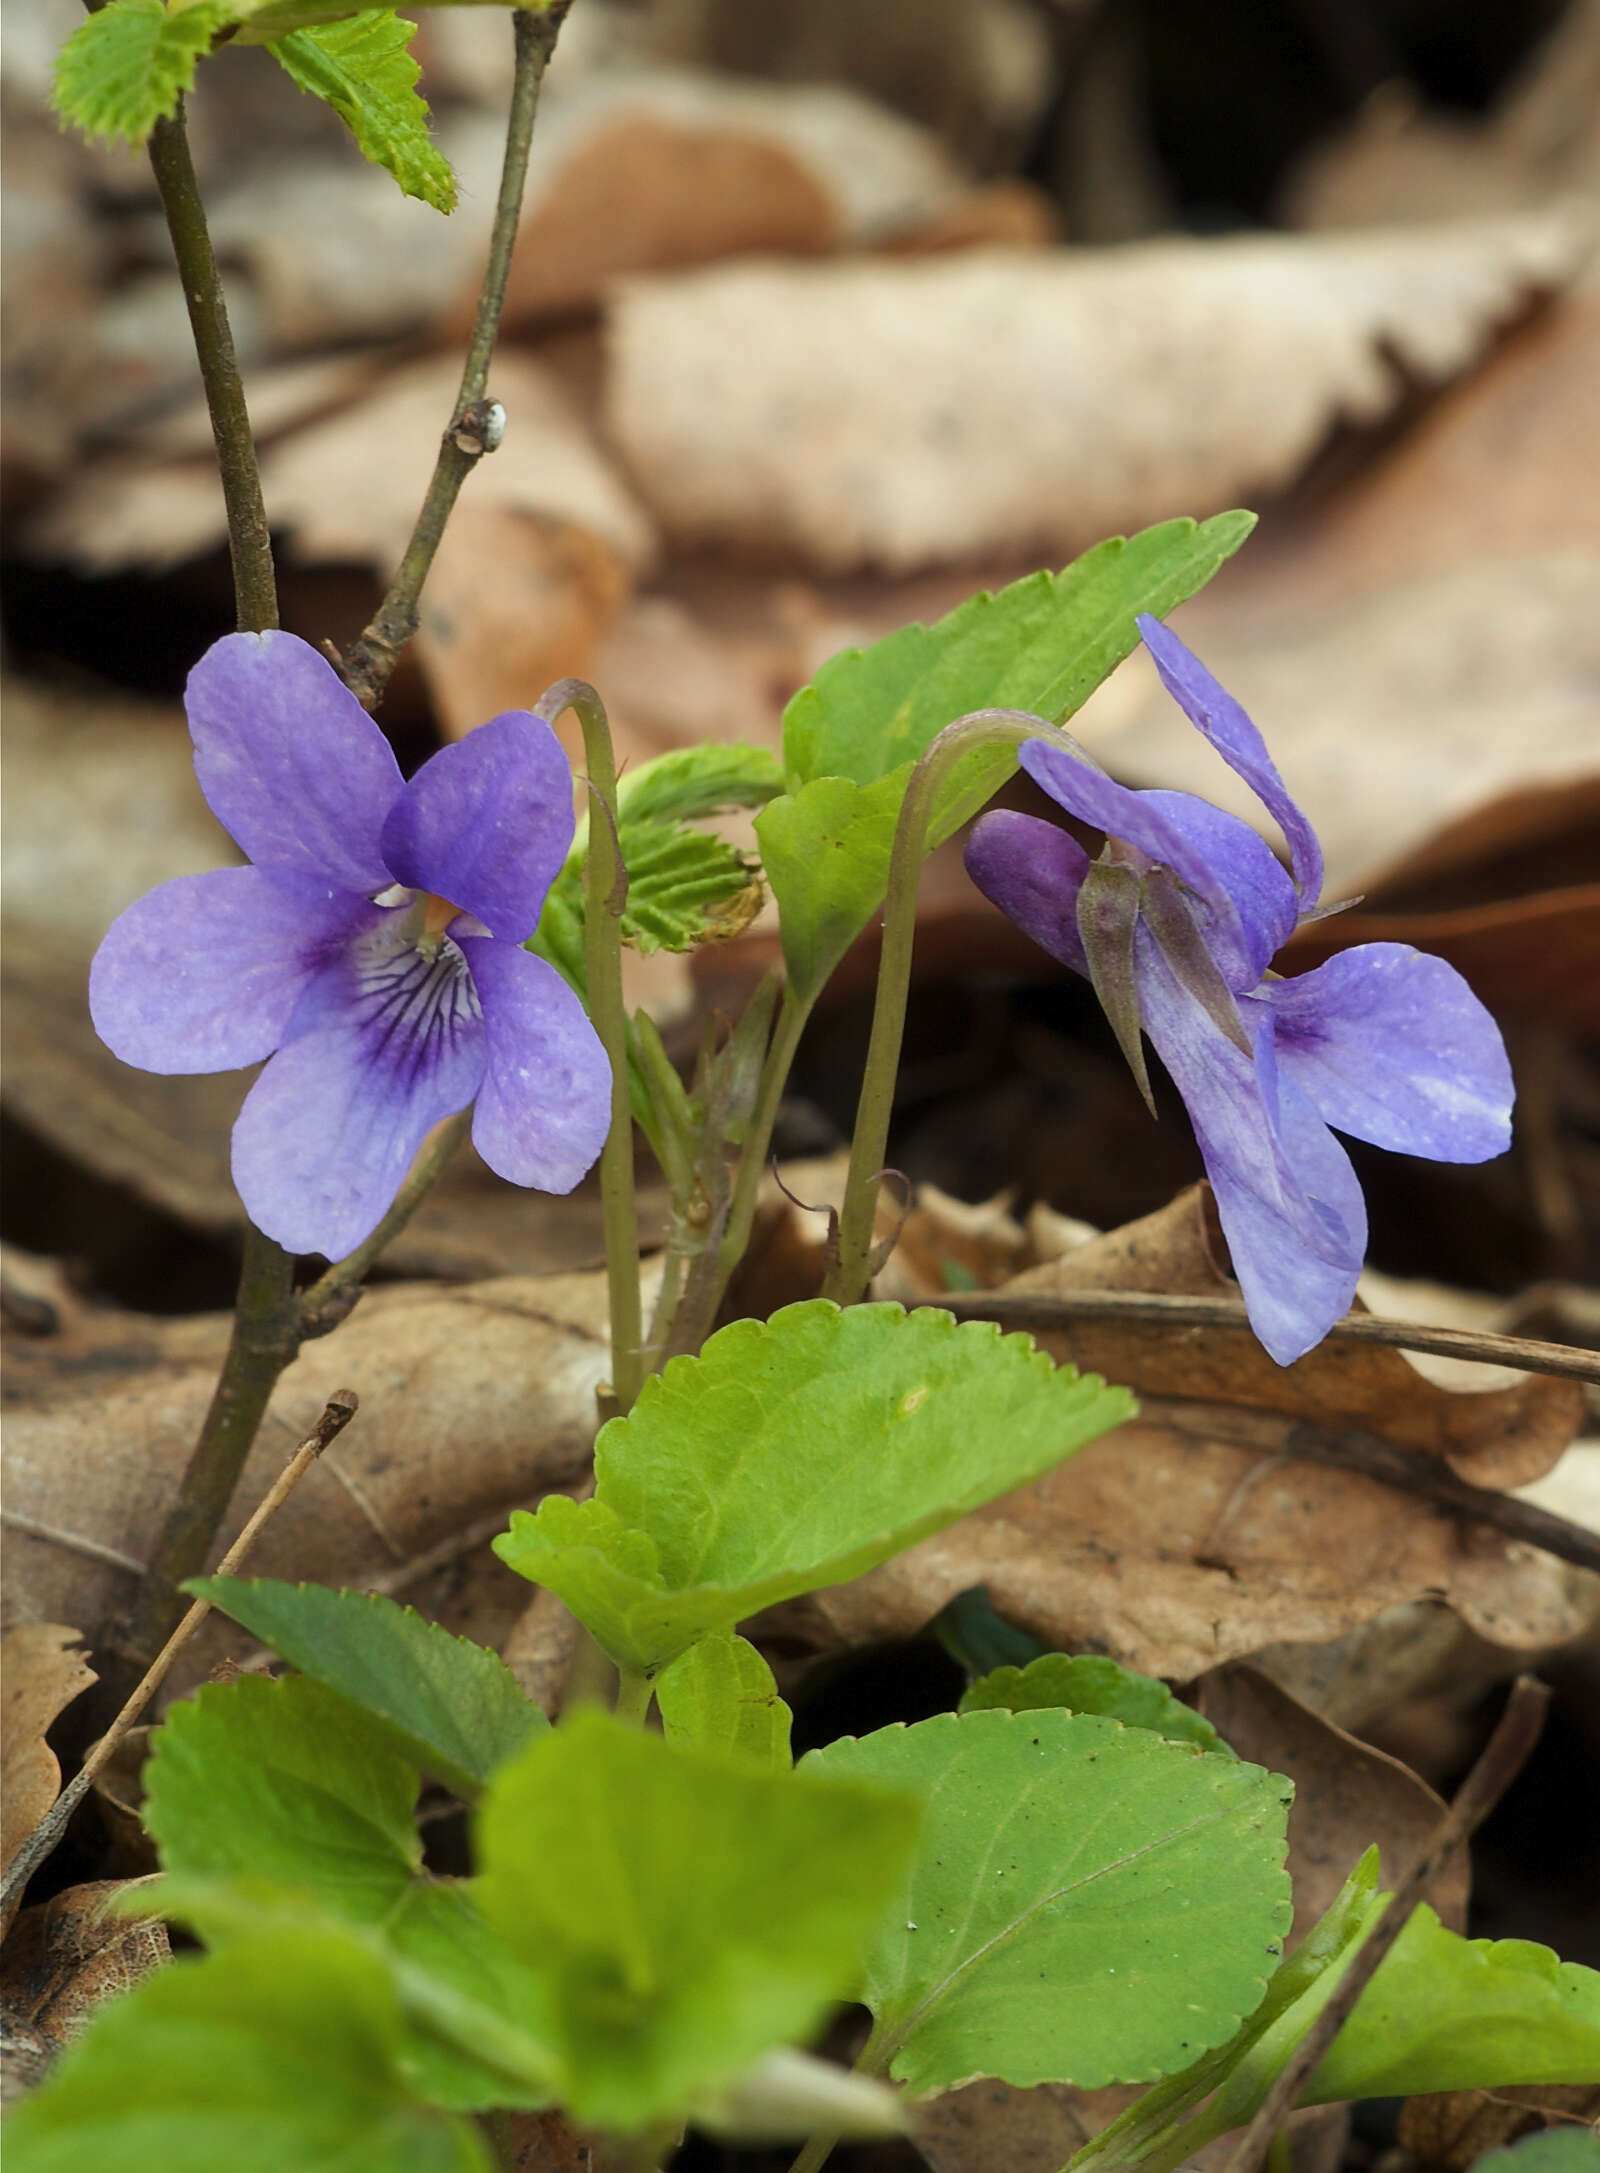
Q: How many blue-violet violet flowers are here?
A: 2